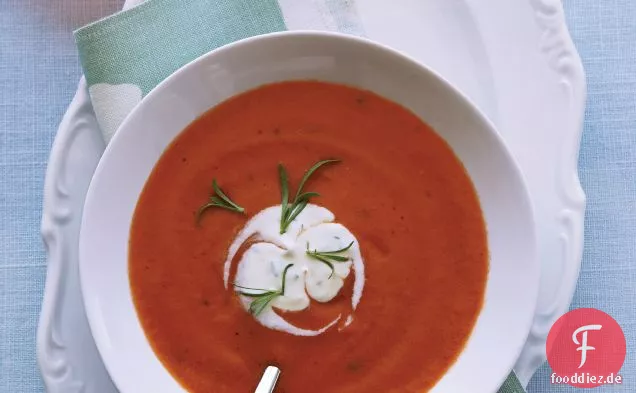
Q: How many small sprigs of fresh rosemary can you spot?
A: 4